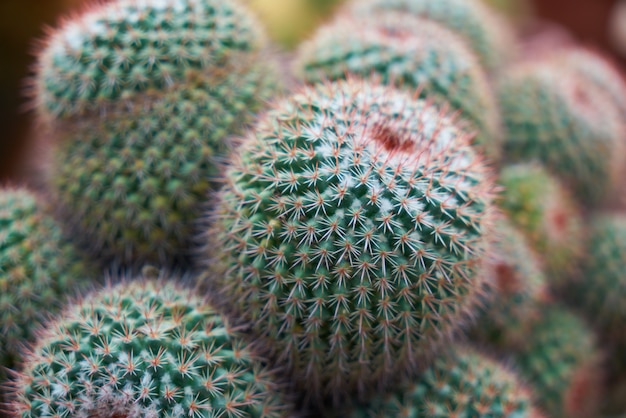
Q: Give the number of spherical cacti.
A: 12